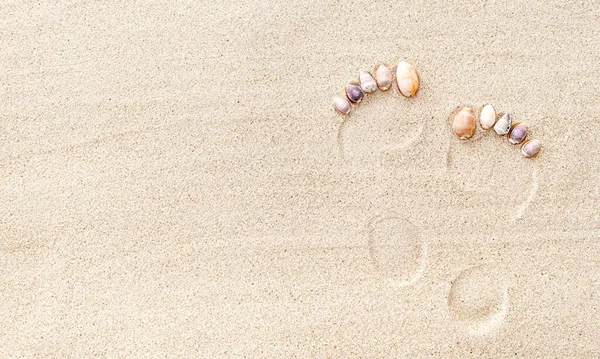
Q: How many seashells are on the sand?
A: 10